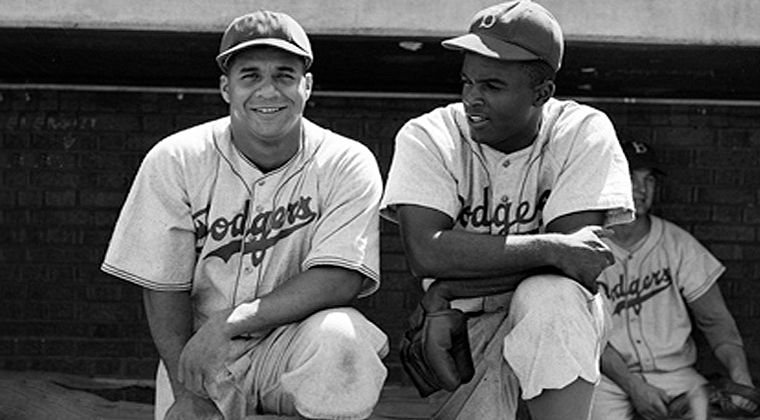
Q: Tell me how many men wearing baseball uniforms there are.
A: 3